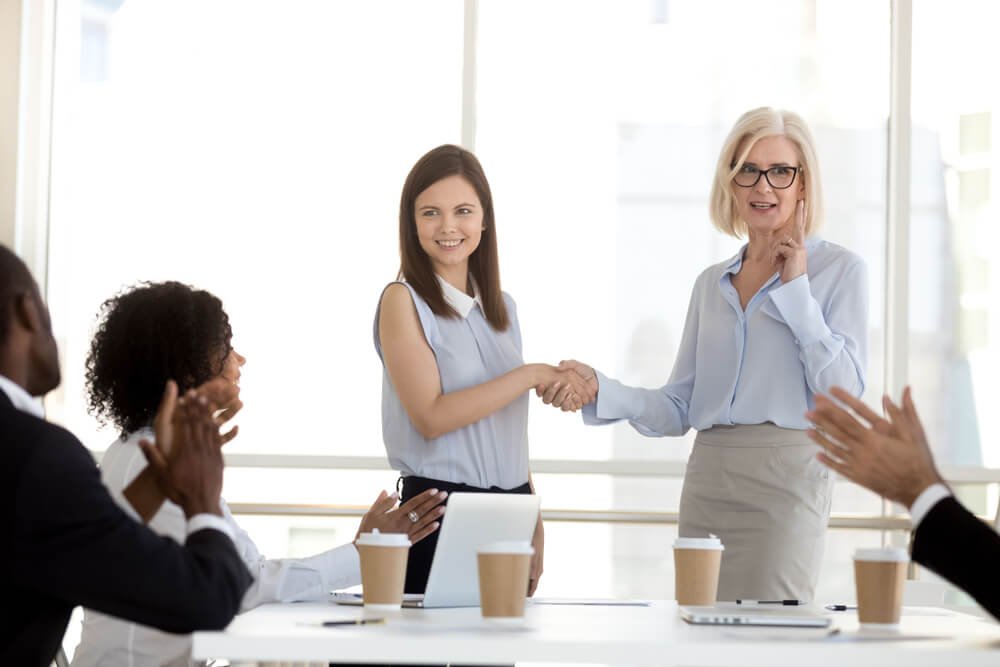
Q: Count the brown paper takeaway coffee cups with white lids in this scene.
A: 4